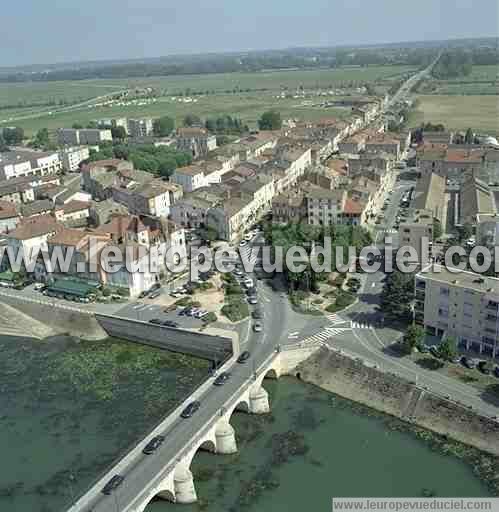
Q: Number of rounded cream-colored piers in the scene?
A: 3